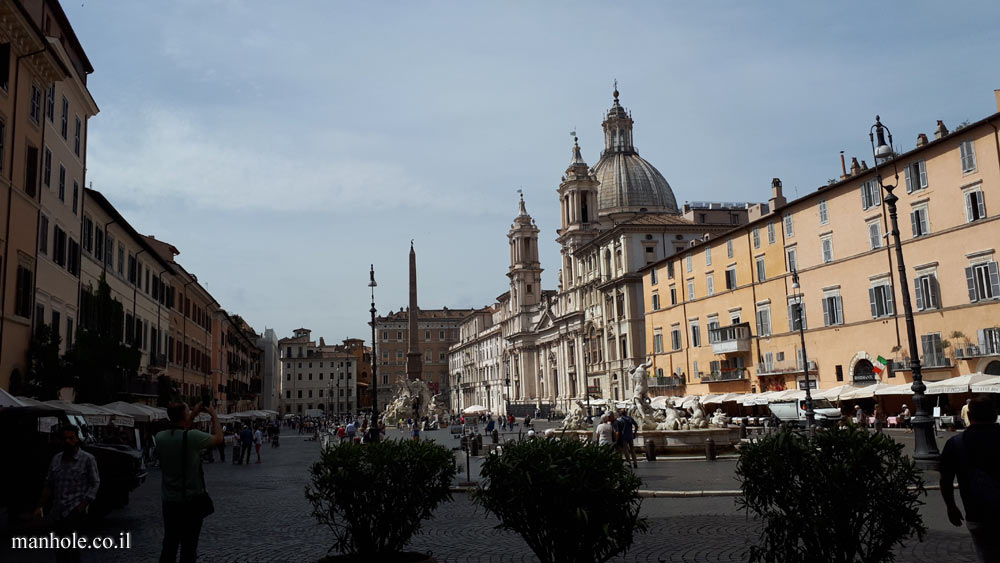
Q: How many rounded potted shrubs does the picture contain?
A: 3